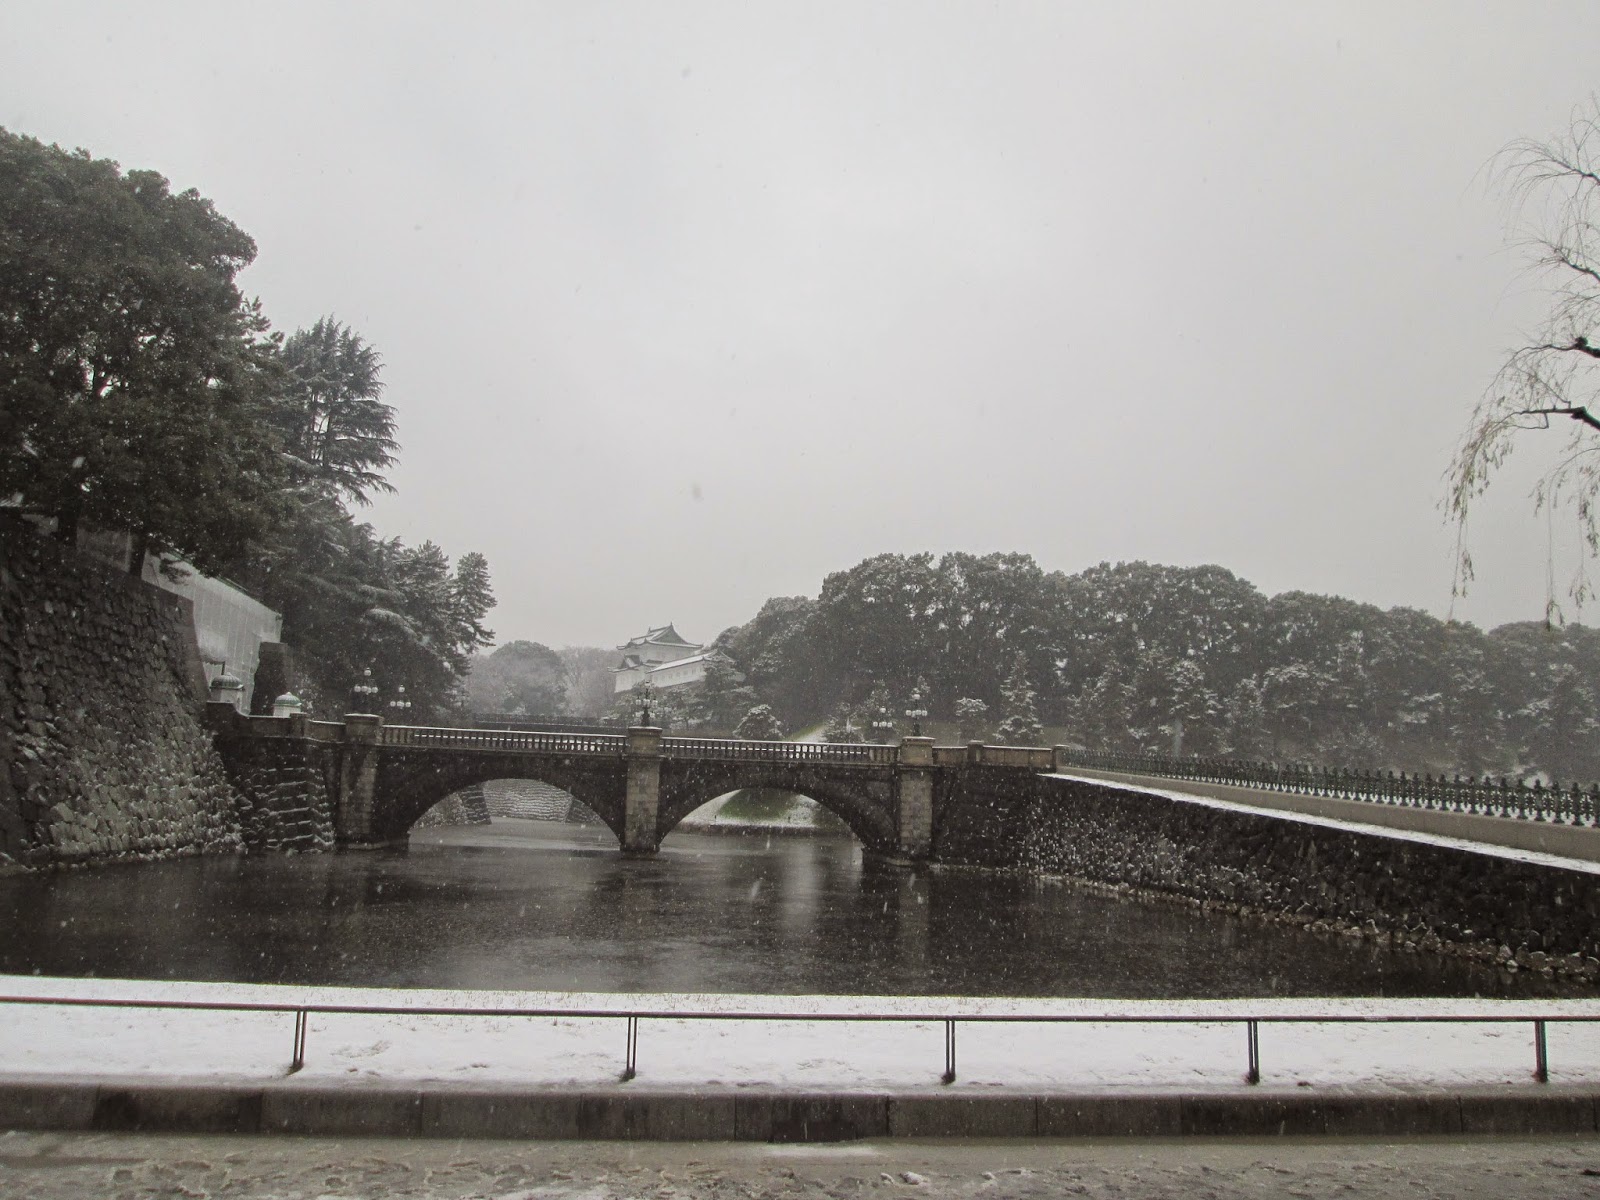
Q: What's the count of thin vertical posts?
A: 5